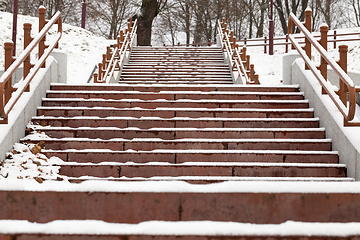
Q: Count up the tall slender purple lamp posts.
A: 3